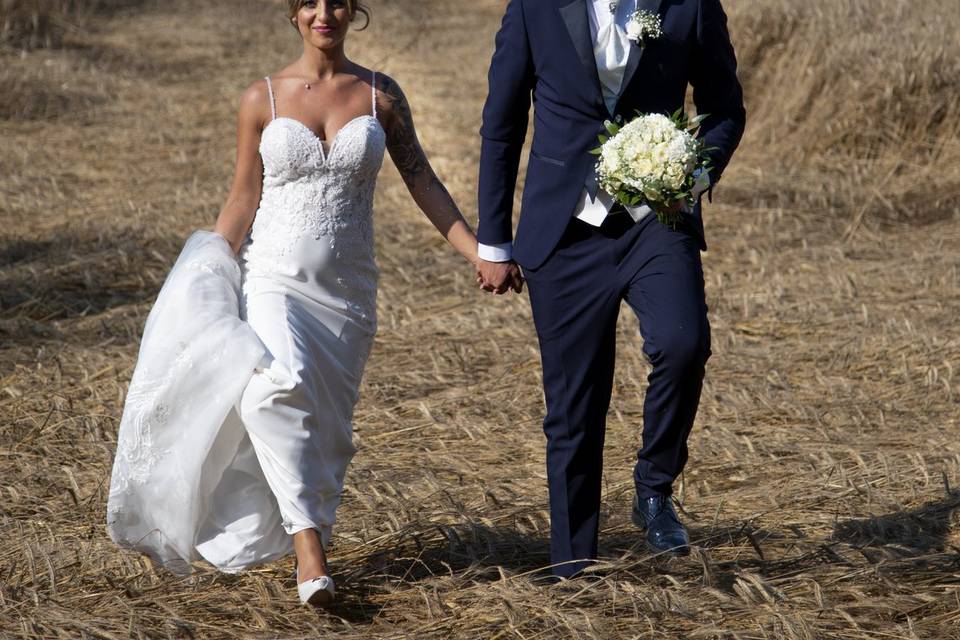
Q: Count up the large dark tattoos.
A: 1